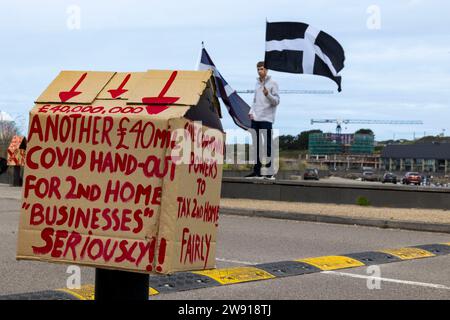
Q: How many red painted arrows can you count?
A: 3